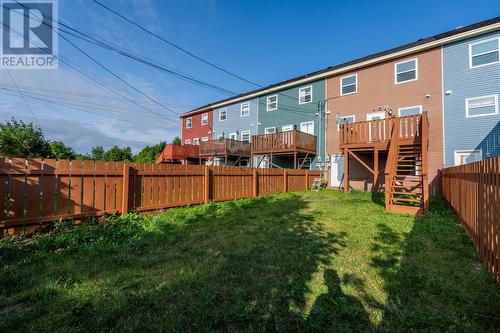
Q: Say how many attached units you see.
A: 5